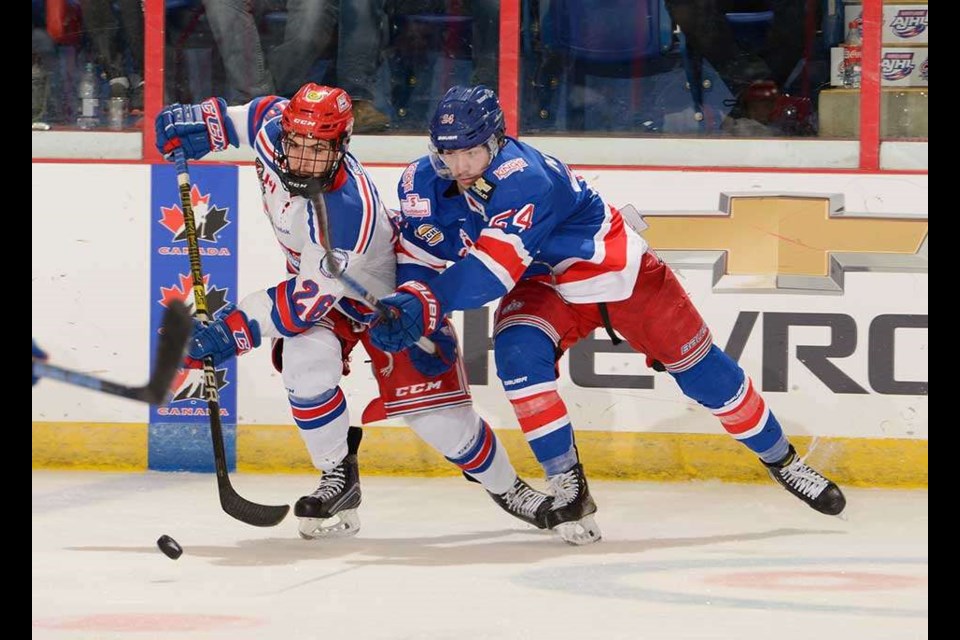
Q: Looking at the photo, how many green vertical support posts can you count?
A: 0